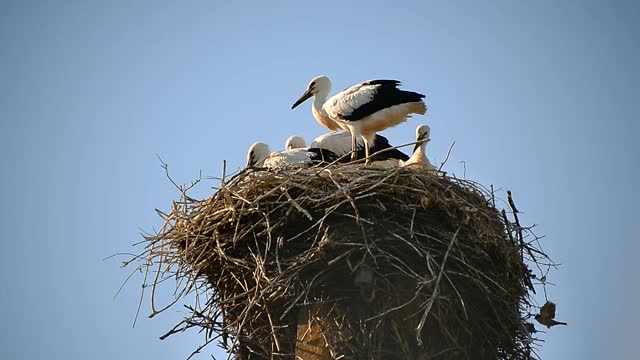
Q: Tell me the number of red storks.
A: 0